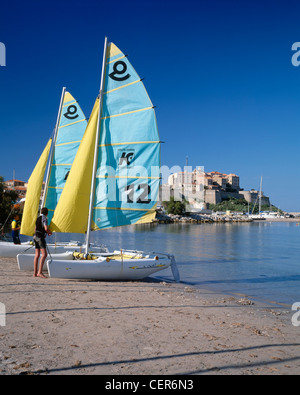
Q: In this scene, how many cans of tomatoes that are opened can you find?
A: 0